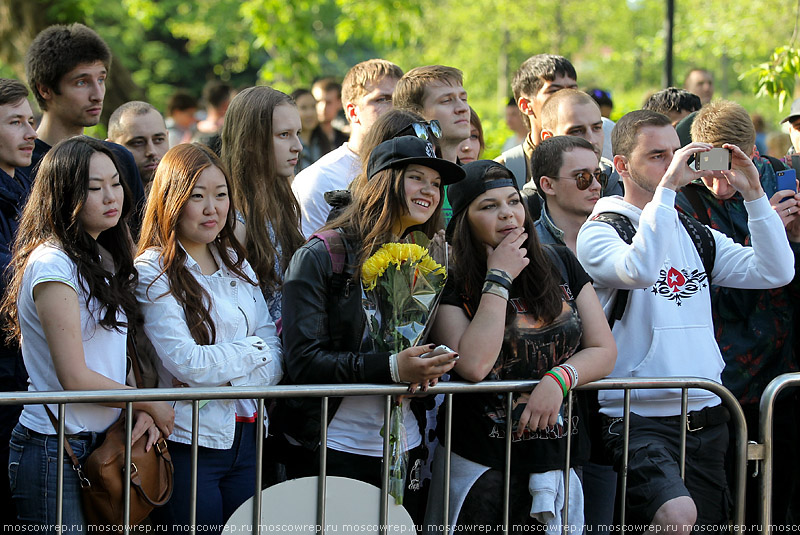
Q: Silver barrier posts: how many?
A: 13